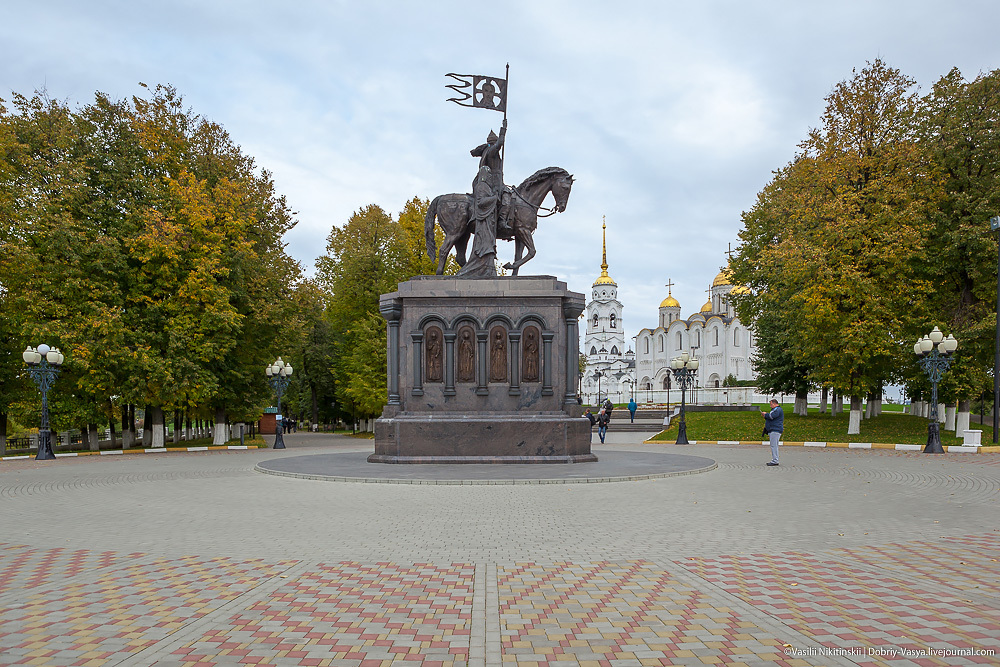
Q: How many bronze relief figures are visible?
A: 4